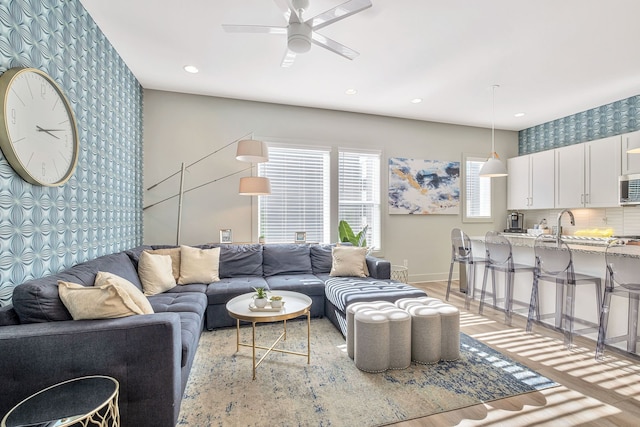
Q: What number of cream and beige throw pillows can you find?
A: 6